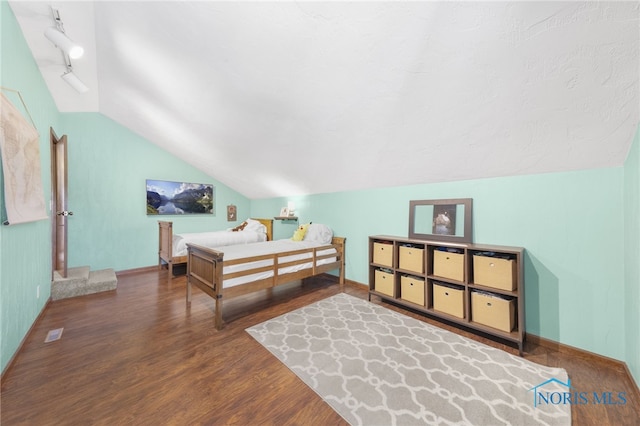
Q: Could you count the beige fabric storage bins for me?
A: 8